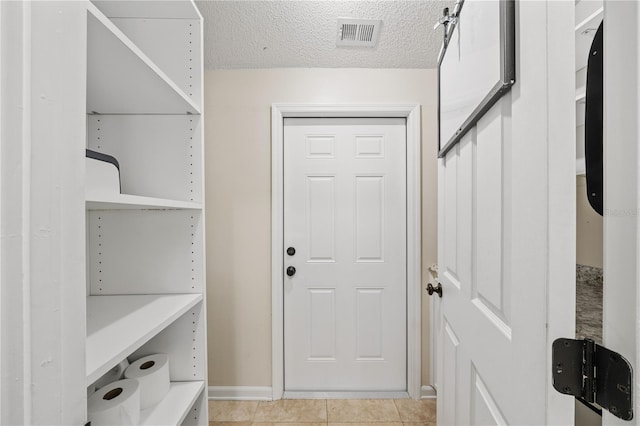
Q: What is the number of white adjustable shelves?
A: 4